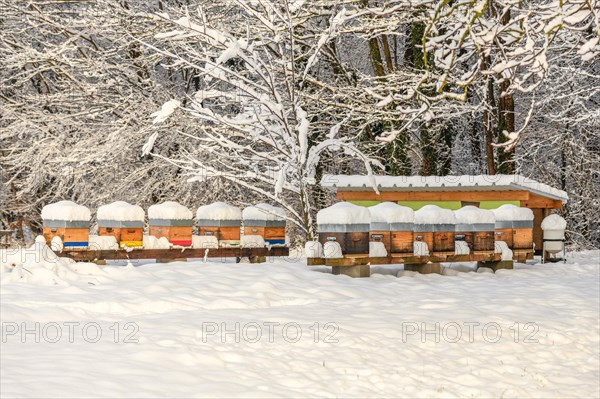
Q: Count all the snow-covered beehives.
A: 10